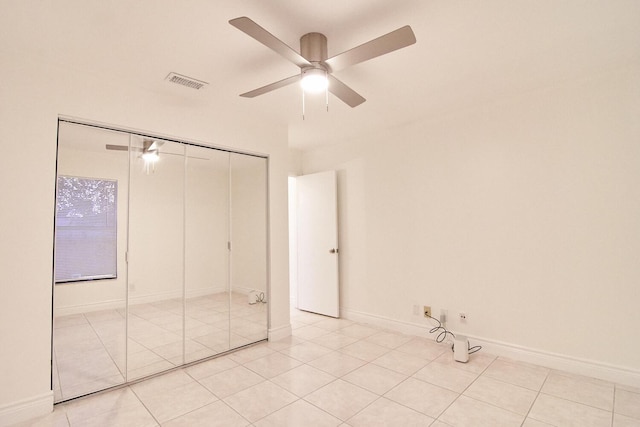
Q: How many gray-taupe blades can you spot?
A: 4